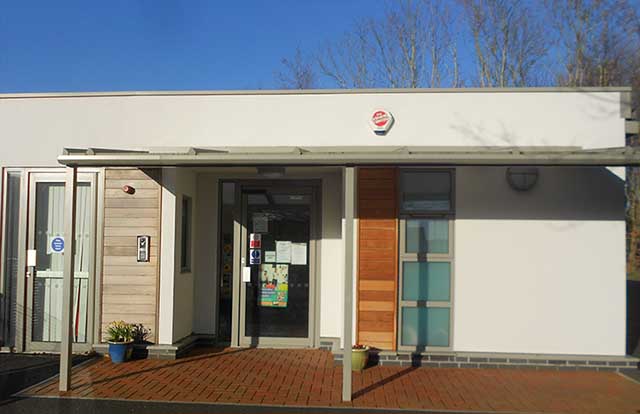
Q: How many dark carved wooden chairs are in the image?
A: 0